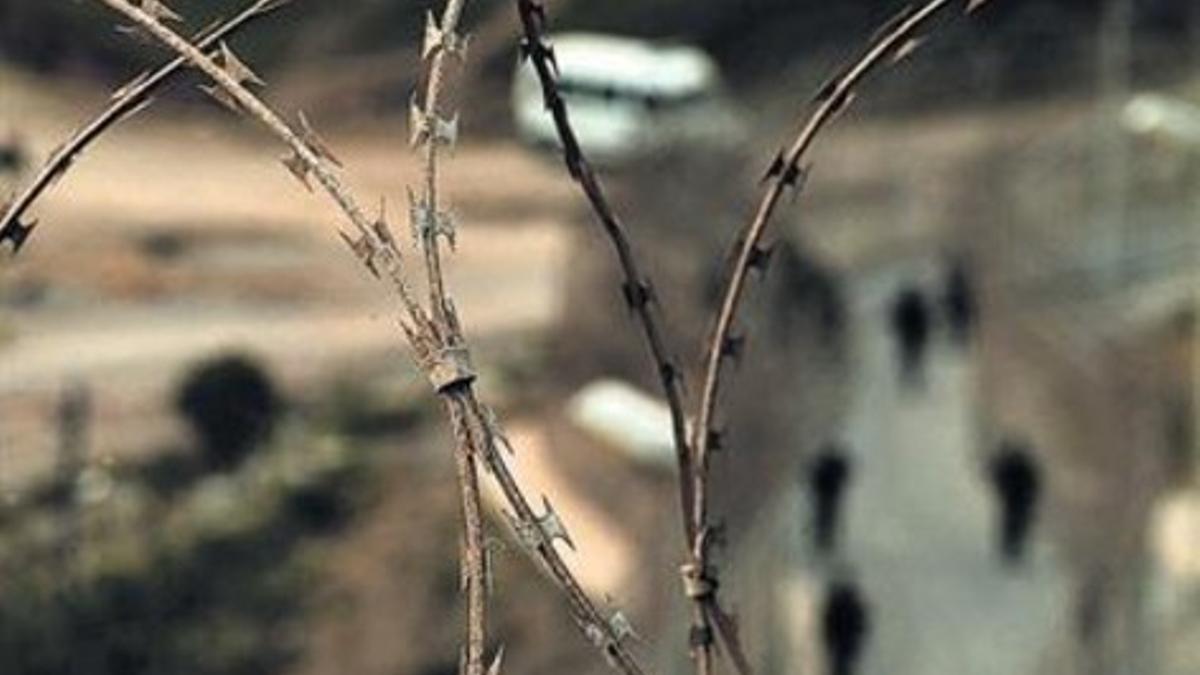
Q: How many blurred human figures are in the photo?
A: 5